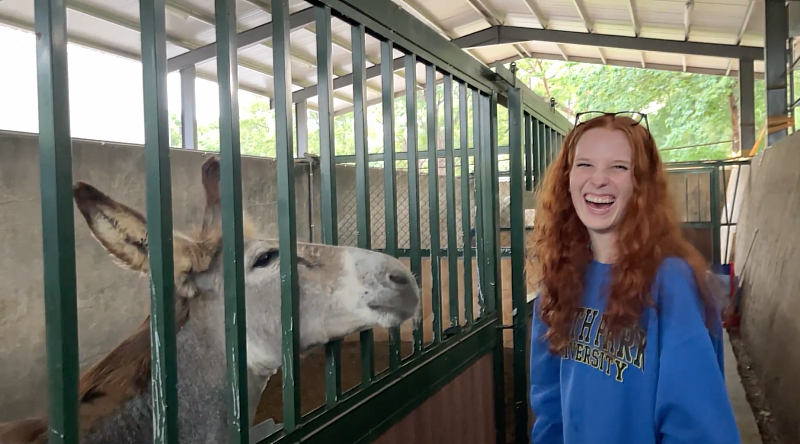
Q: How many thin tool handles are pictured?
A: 1